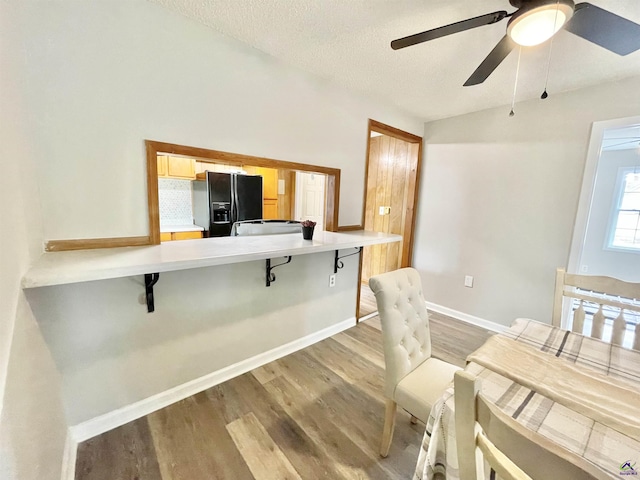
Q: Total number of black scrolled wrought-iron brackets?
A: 3